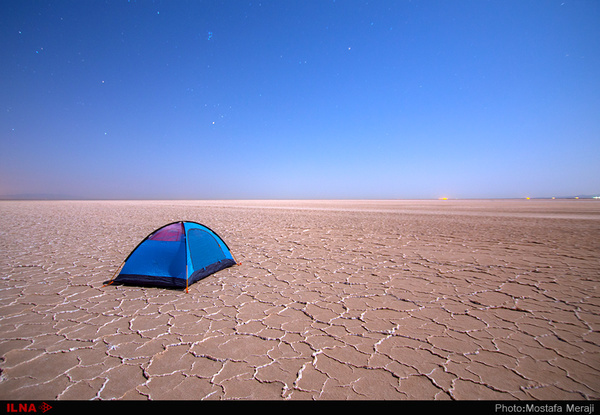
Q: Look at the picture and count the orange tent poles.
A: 3